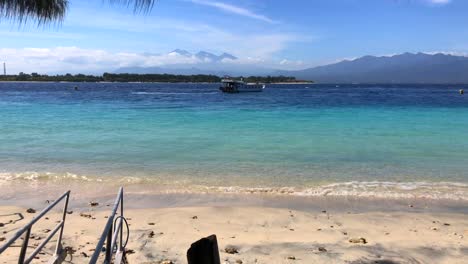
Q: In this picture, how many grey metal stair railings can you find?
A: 2